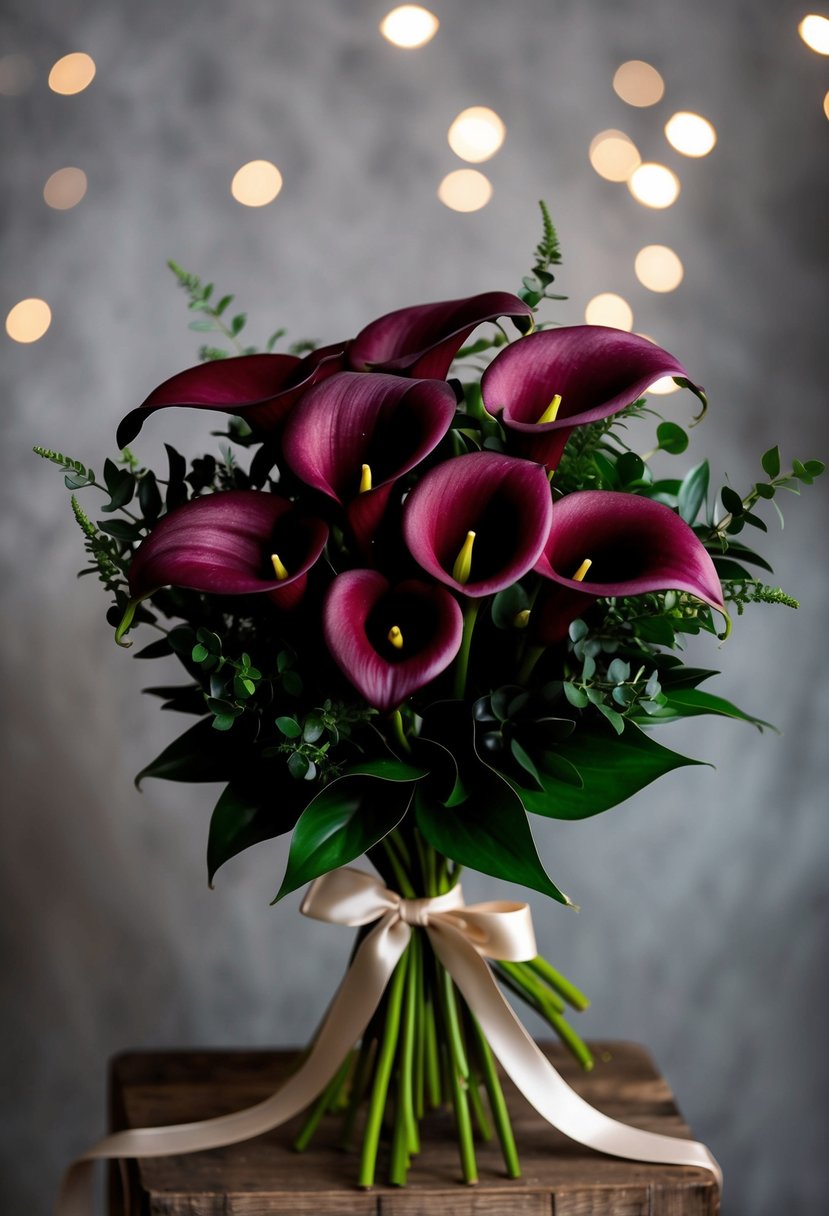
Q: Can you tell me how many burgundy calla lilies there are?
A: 8